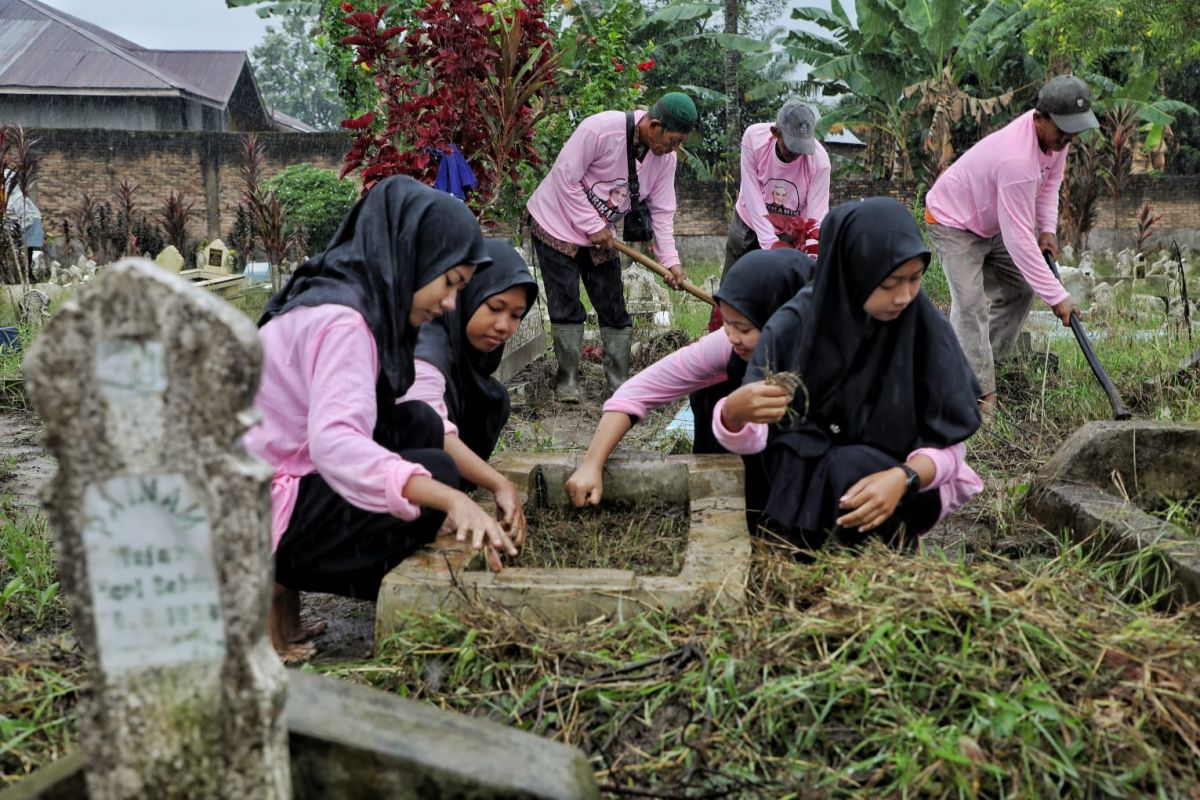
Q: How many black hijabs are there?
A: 4